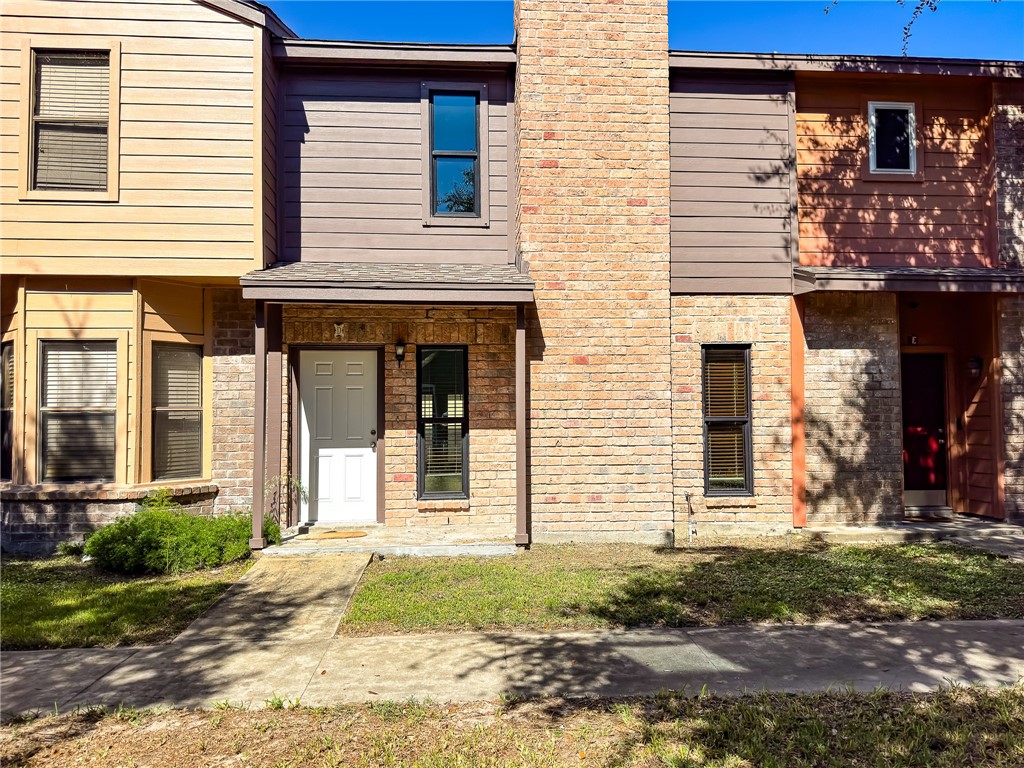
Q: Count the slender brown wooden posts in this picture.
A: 2